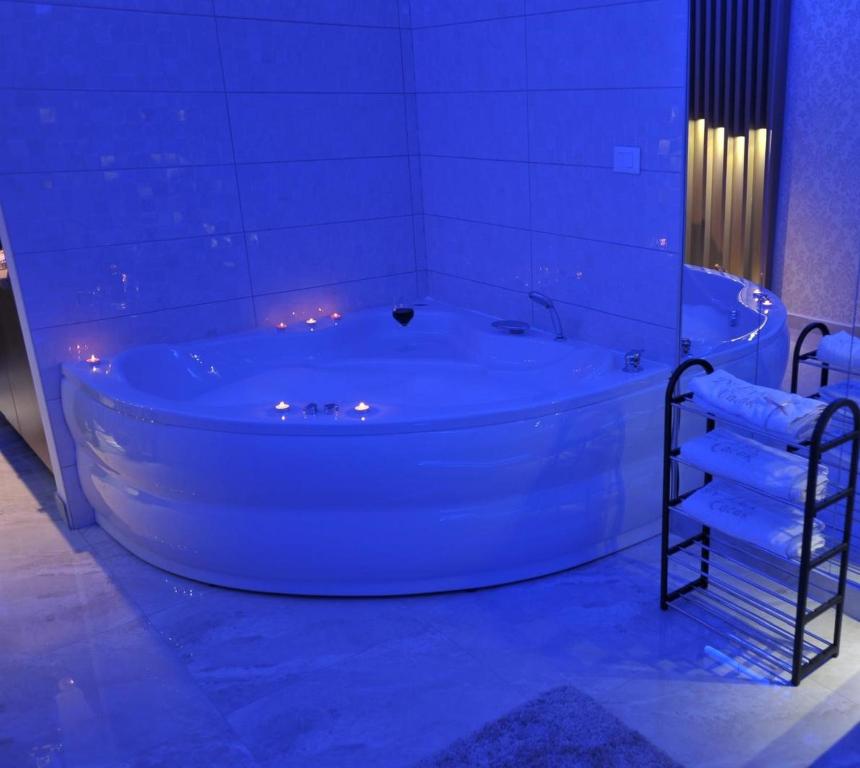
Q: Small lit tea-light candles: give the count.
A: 6